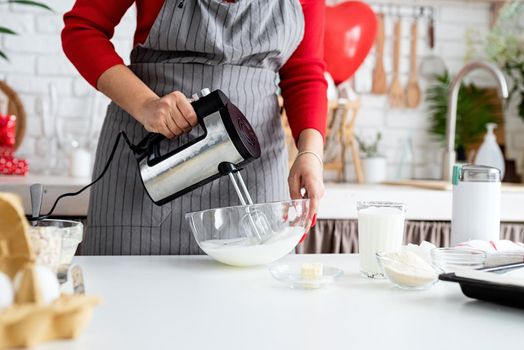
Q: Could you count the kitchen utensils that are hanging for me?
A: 4